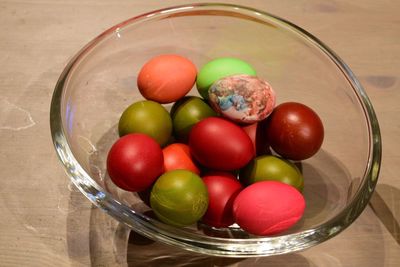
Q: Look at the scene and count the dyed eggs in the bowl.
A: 14